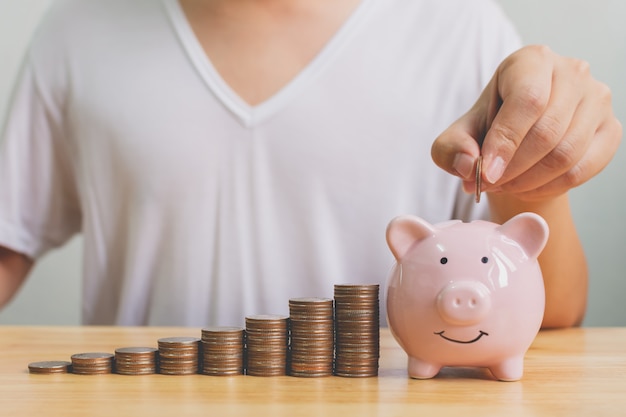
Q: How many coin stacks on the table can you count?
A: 8